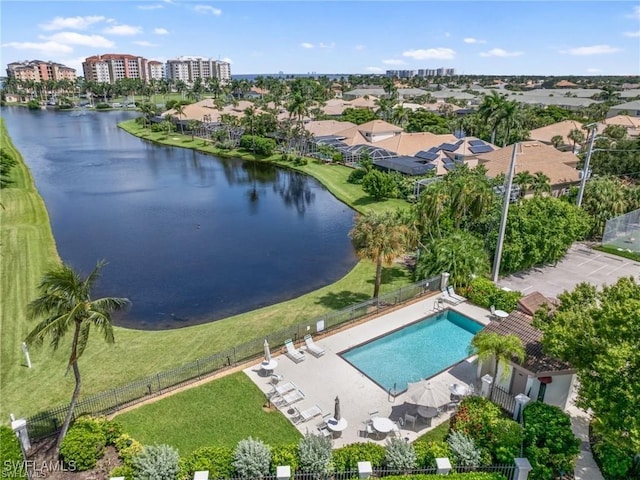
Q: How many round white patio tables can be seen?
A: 6